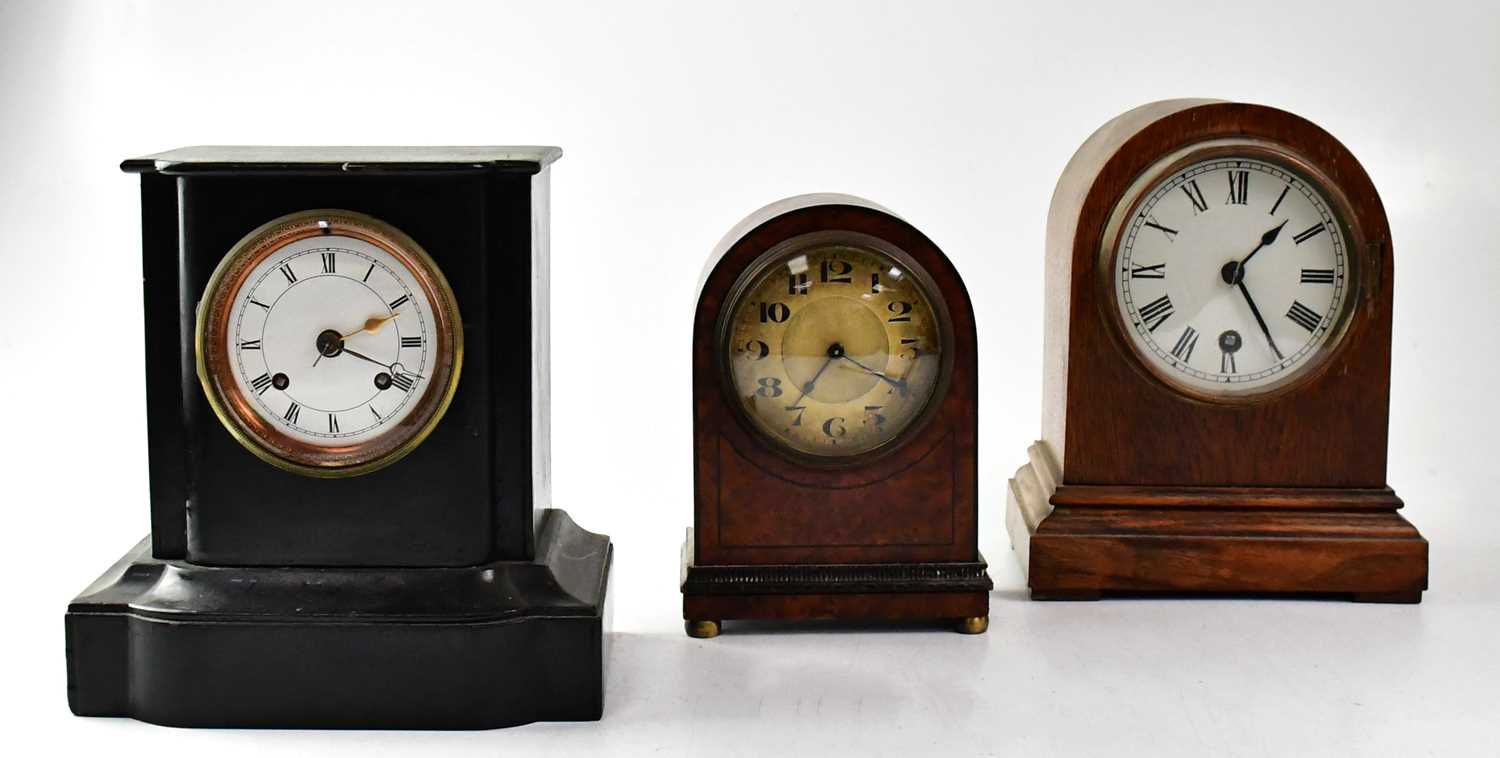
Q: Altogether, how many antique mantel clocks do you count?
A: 3